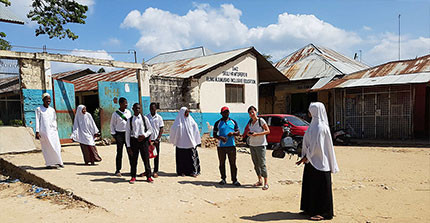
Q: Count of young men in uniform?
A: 3